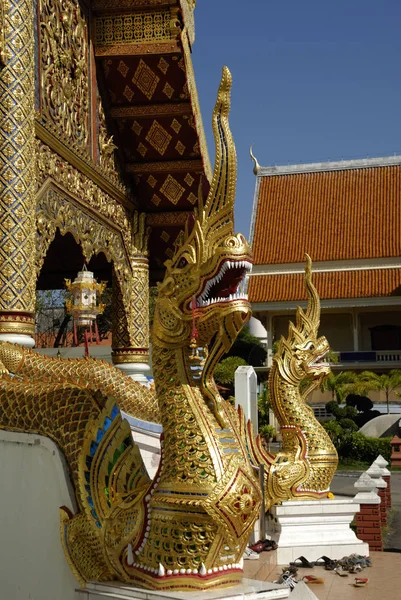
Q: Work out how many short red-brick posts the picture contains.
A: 3